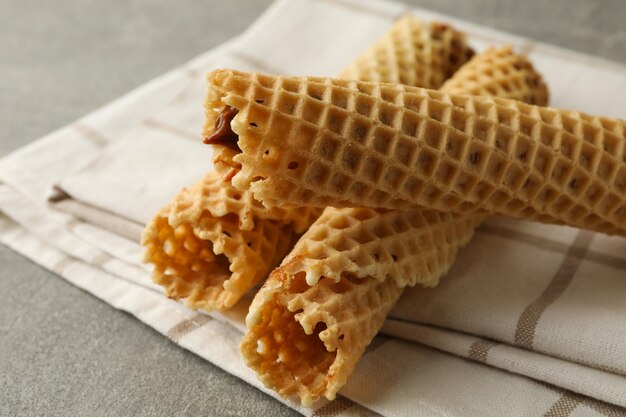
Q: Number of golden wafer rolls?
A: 3